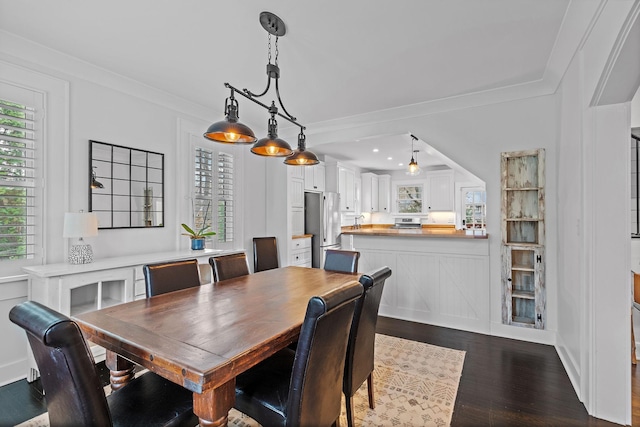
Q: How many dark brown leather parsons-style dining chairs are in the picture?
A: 7